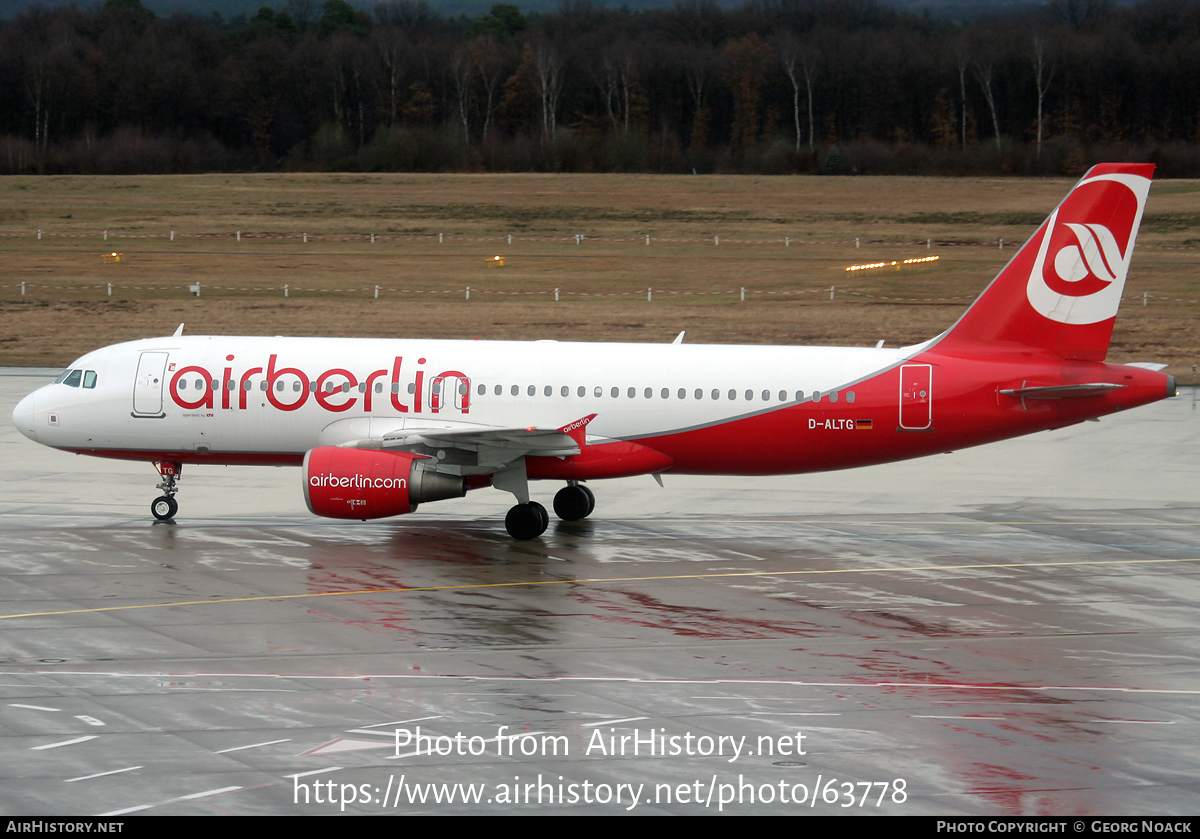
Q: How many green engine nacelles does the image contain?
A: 0